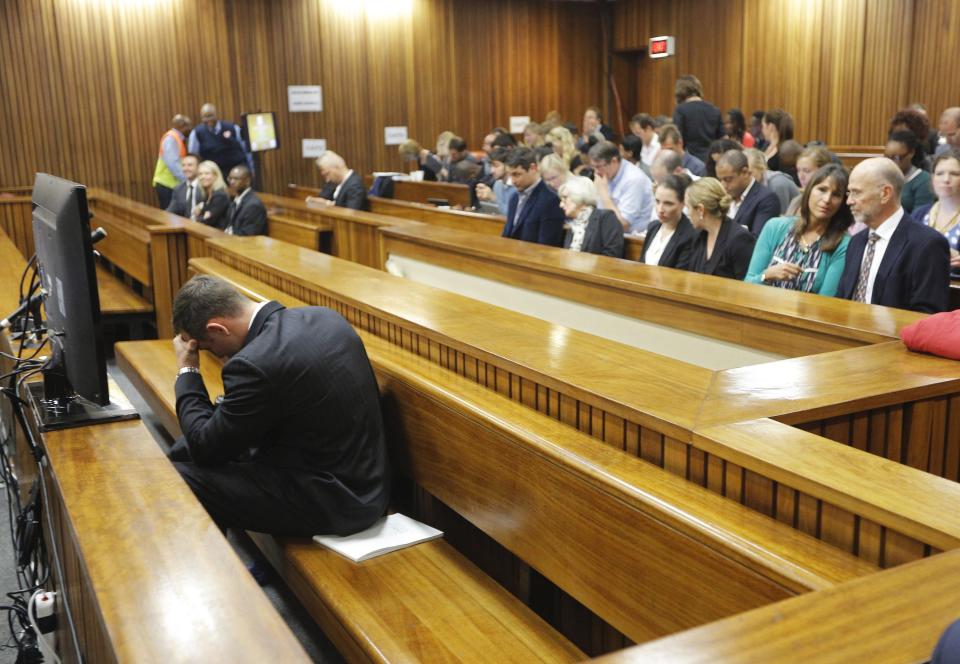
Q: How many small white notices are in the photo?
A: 4